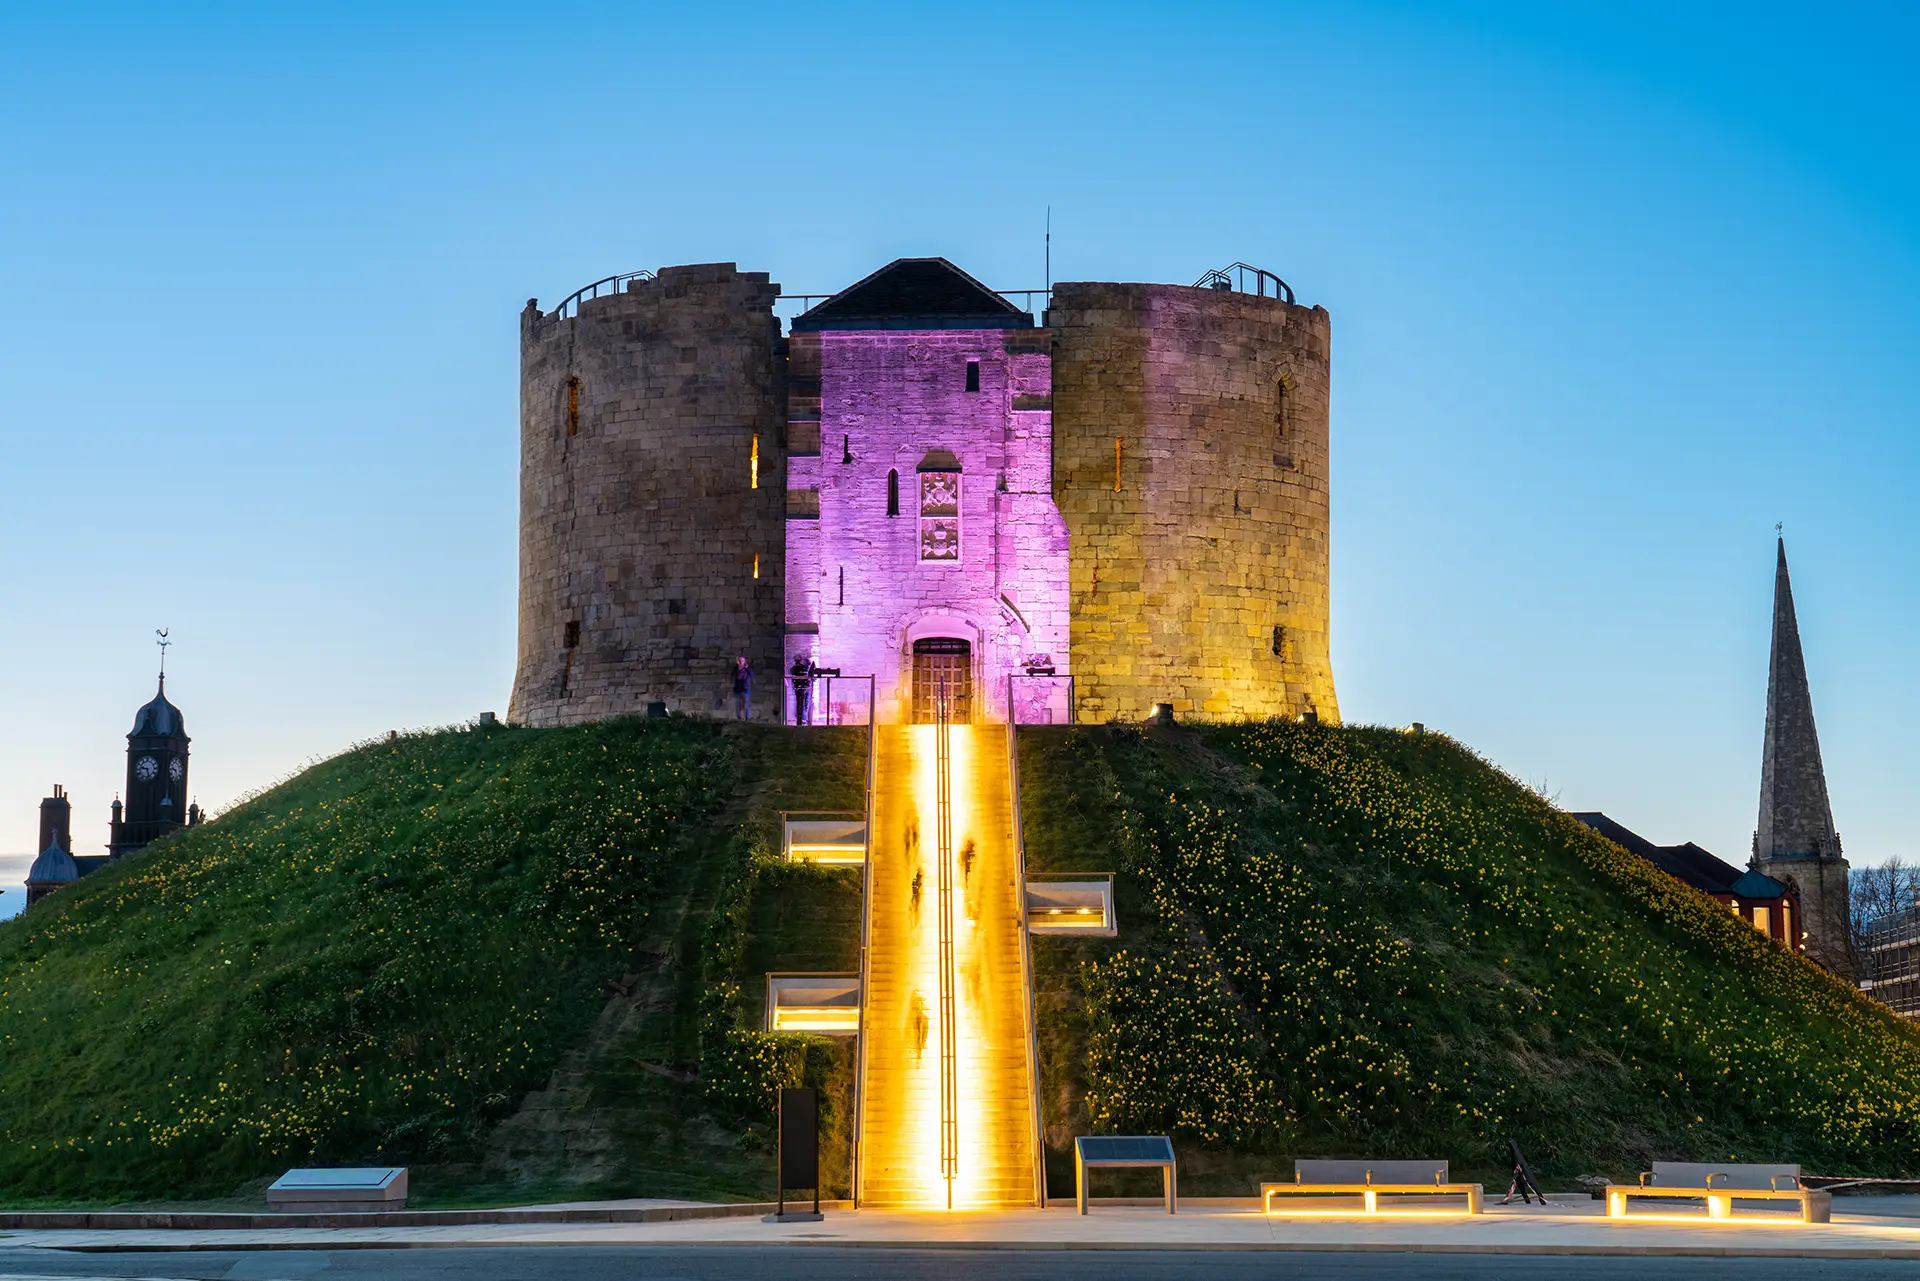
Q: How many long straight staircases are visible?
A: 1